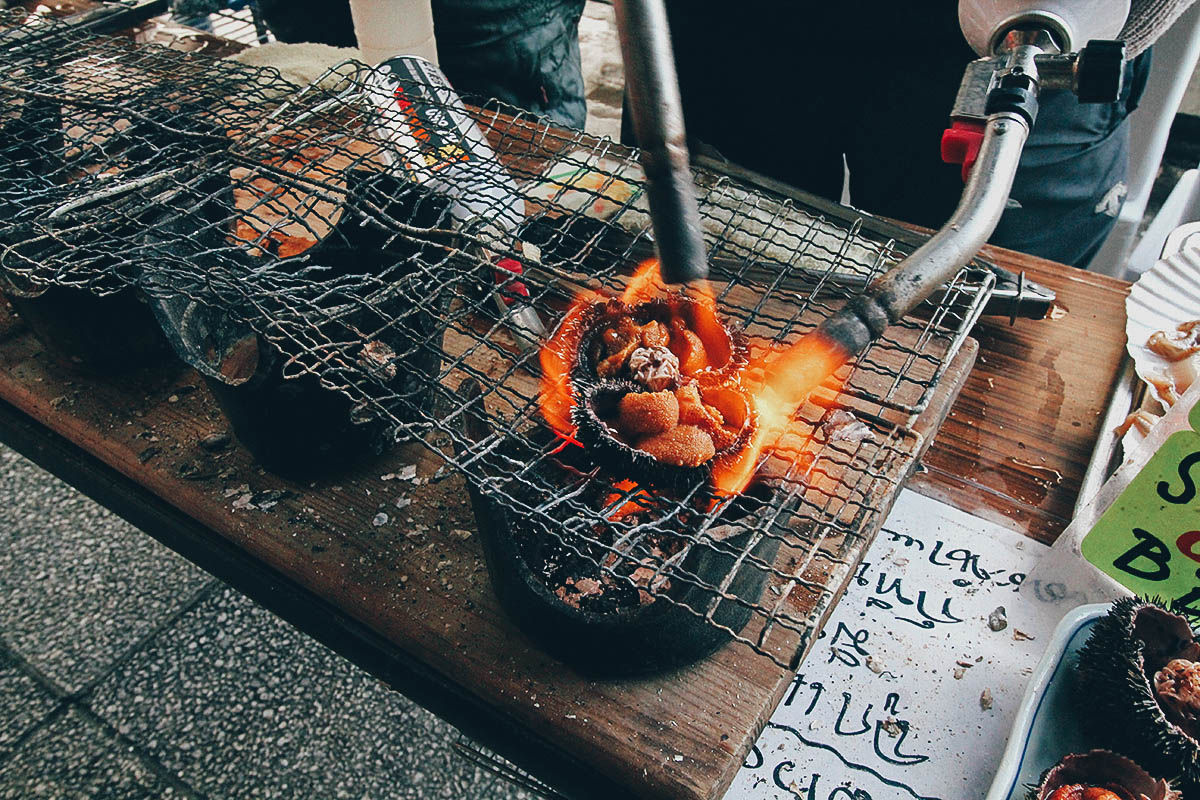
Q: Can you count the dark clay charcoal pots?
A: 3